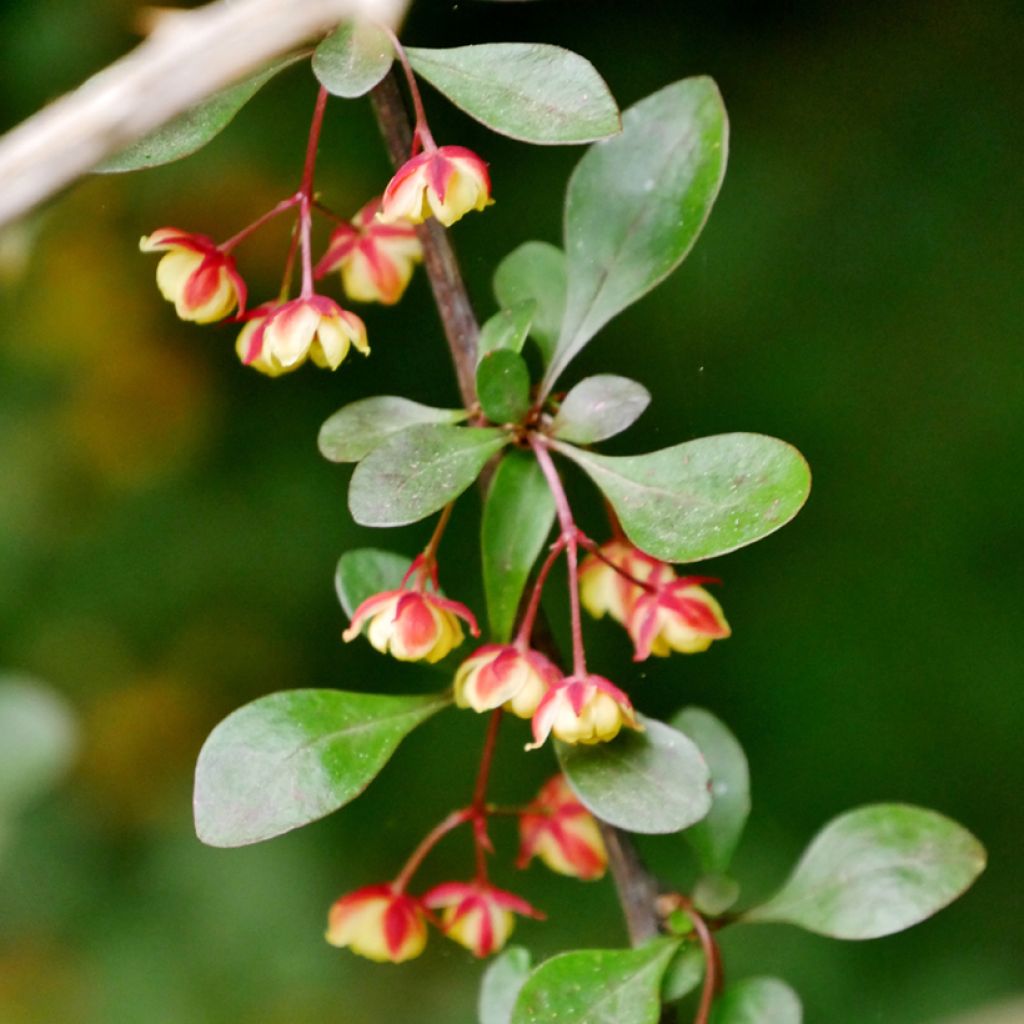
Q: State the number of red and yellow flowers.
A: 13